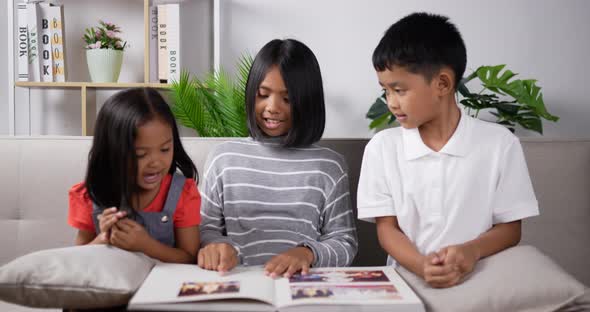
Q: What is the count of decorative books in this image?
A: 7